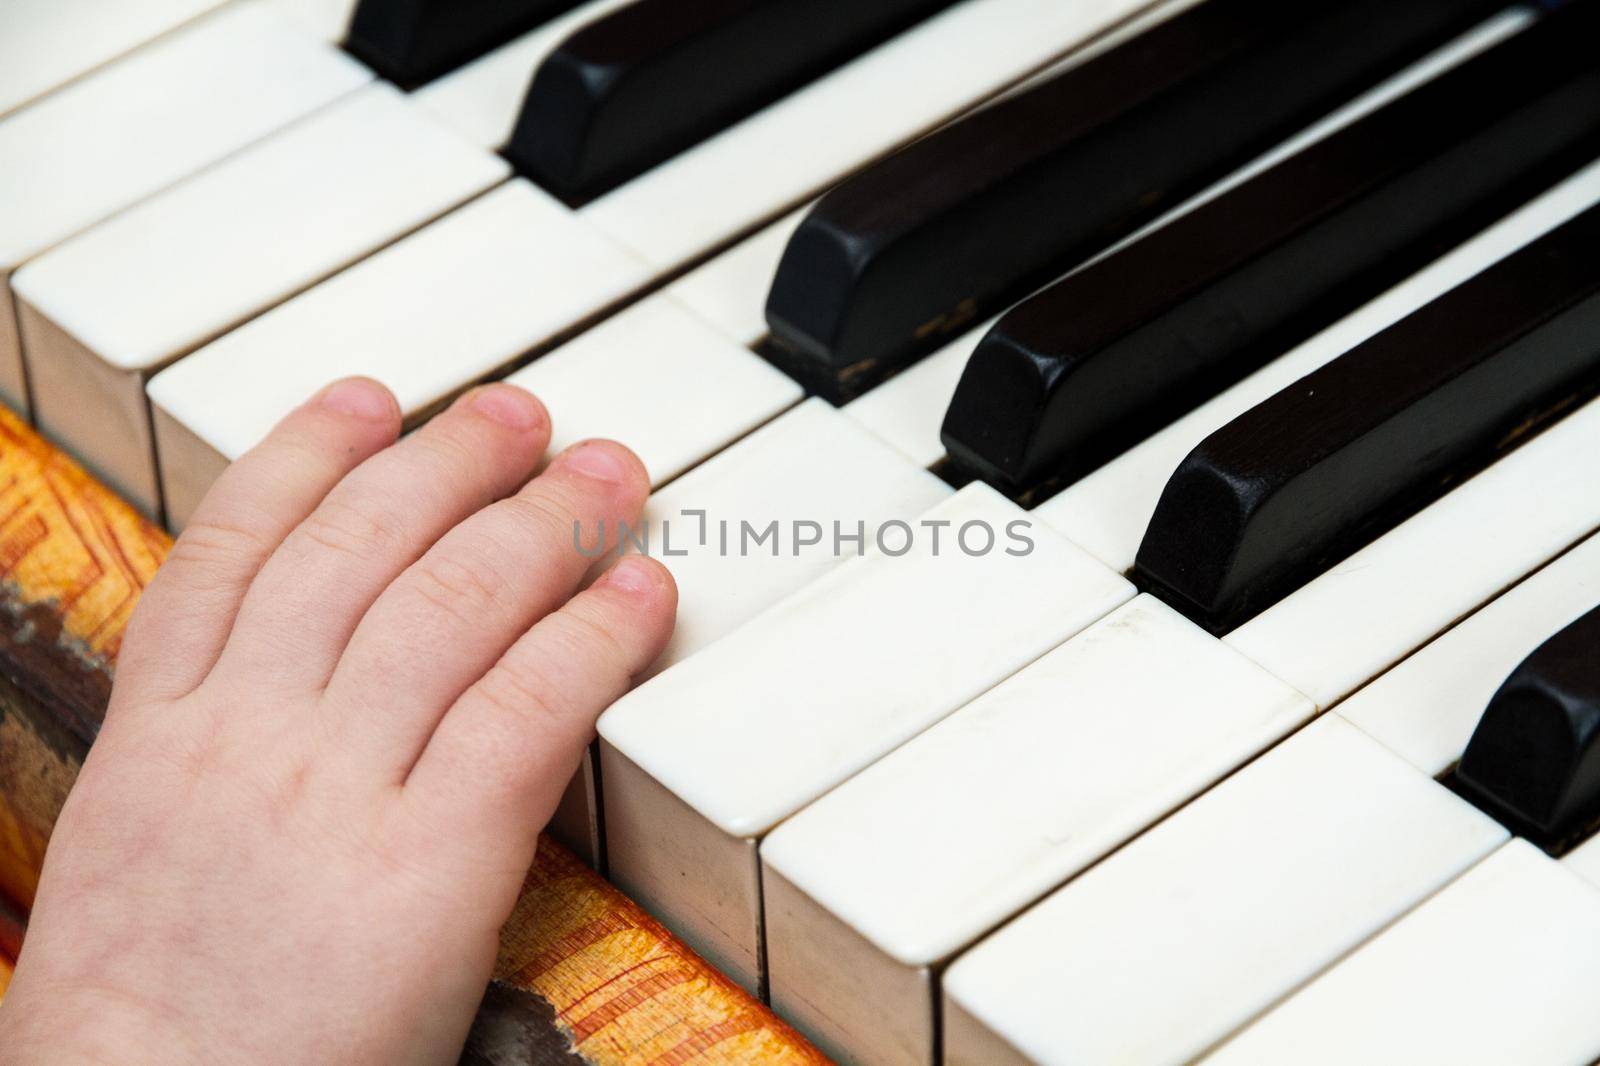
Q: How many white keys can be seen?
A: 10